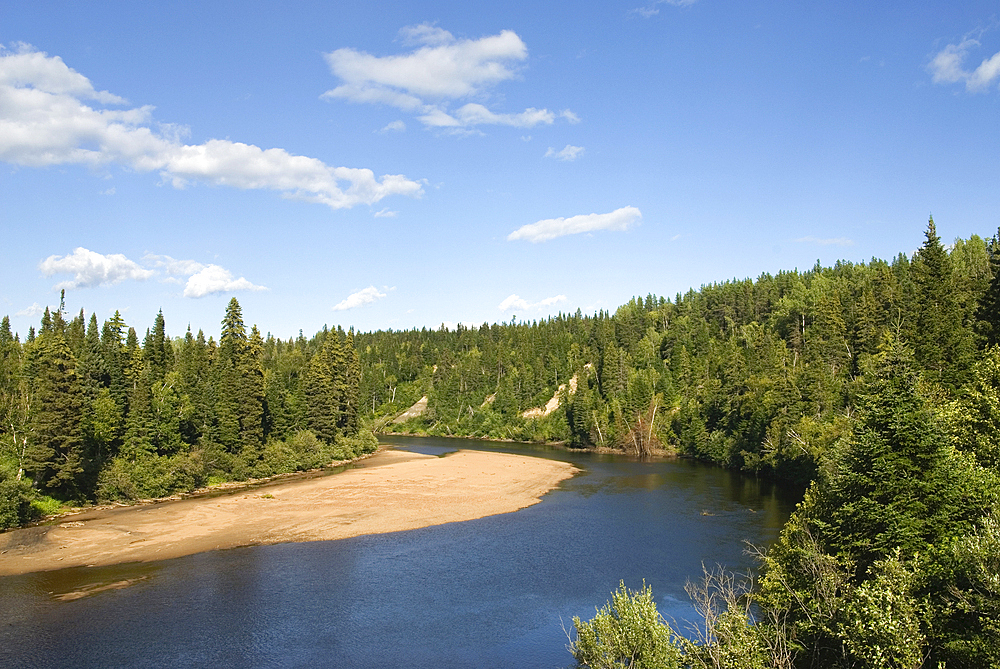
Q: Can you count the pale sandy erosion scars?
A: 3